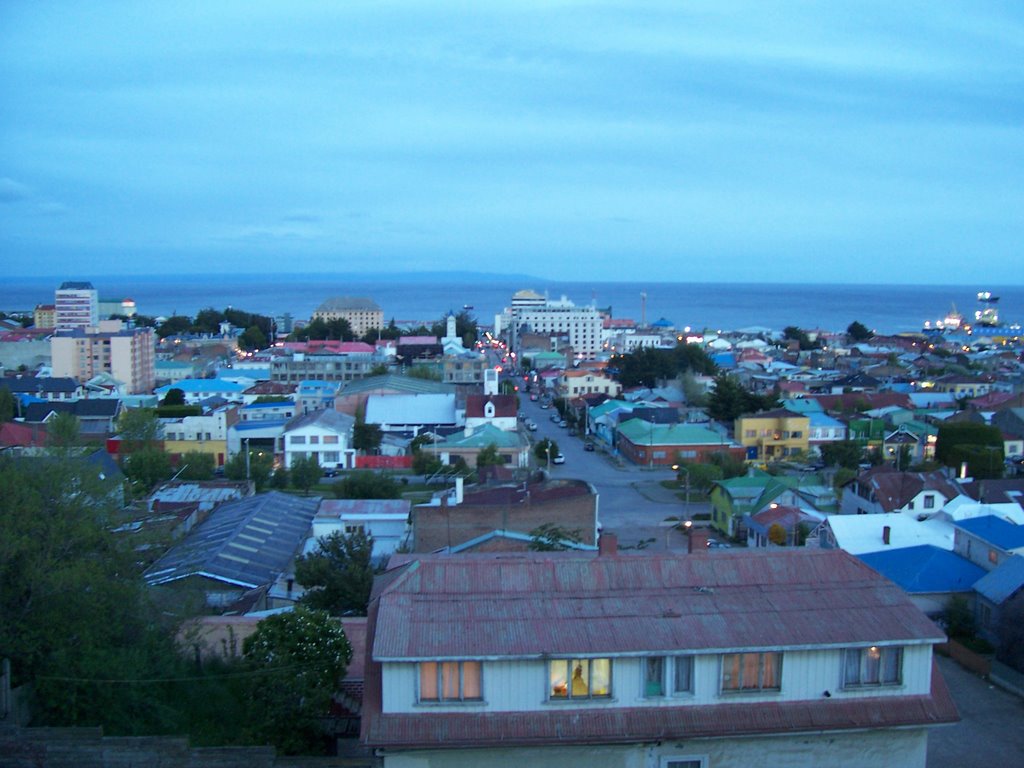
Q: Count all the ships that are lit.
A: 3